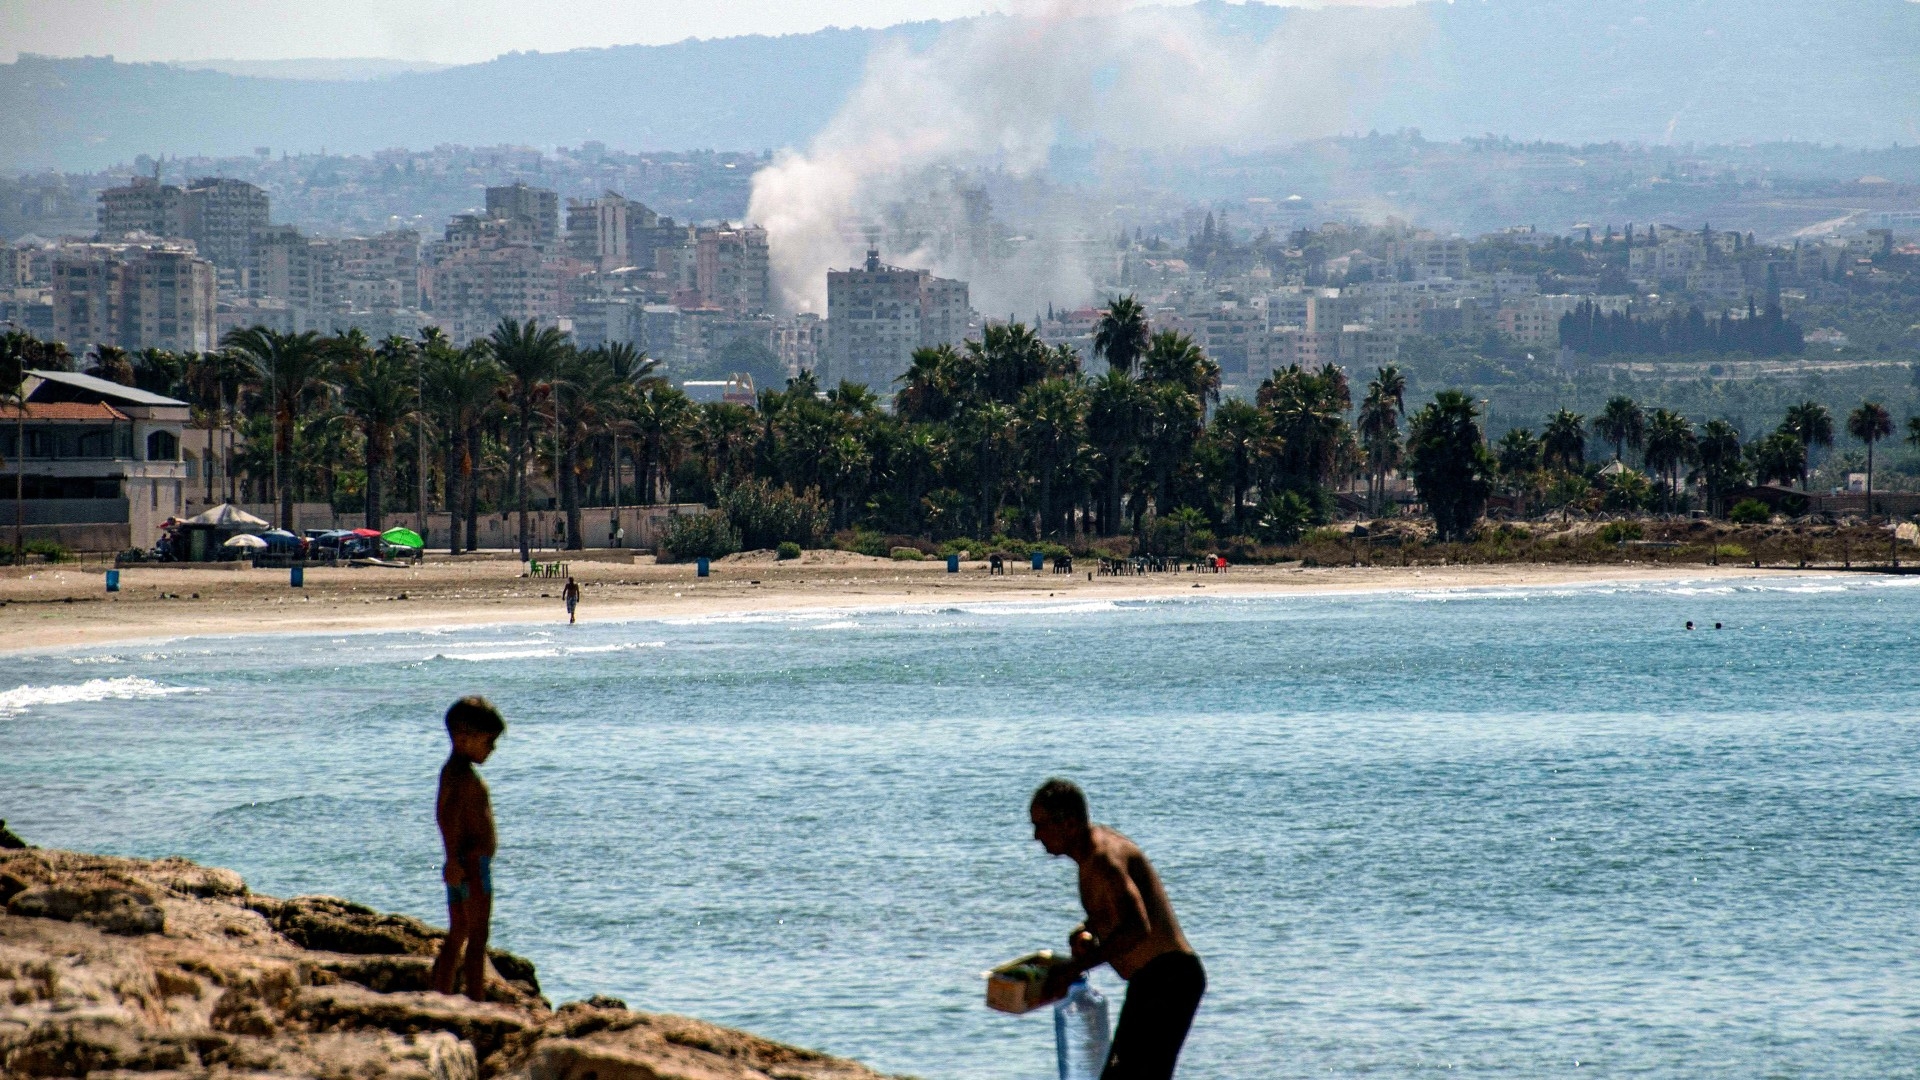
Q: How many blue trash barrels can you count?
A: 5